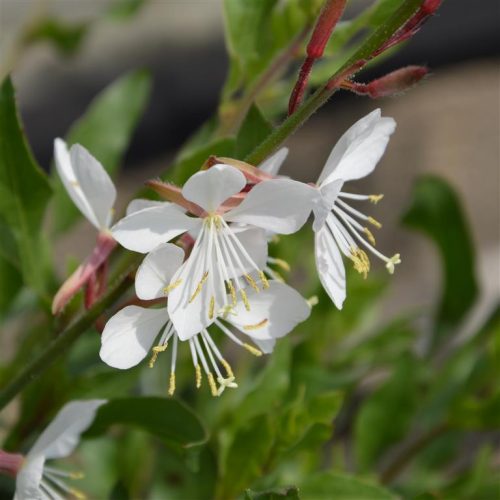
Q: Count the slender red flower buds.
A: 3